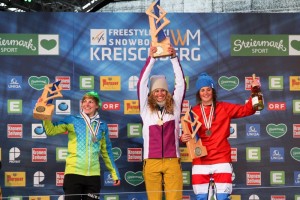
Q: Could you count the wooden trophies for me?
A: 3